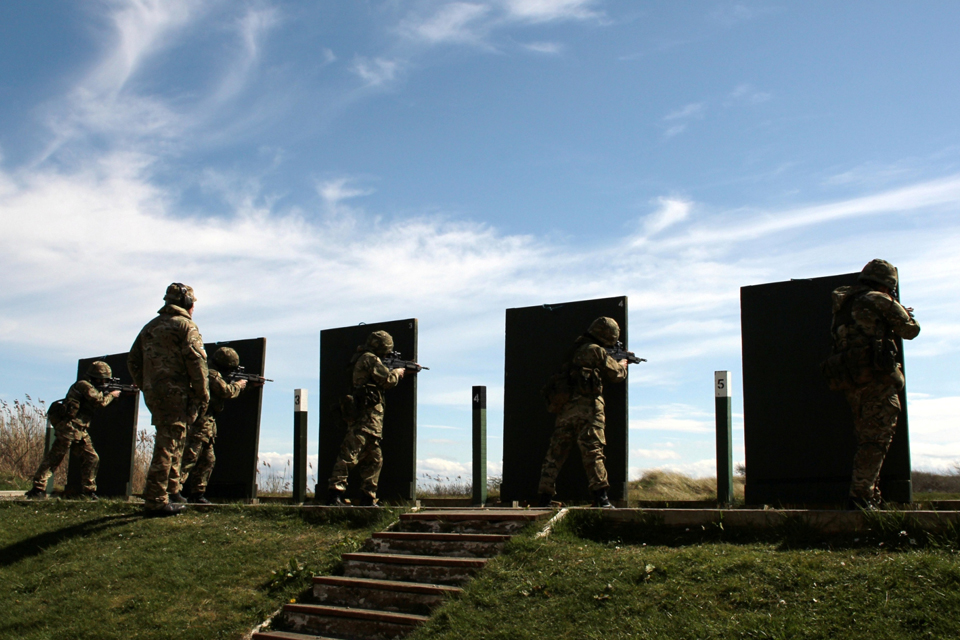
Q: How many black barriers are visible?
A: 5